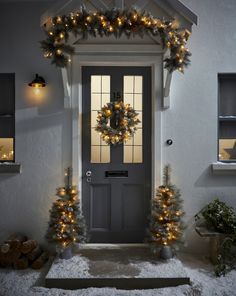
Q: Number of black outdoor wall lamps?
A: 1